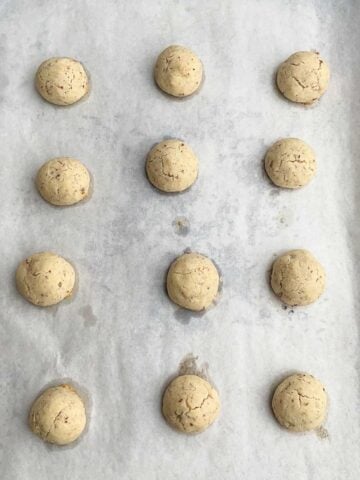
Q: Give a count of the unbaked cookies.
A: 12